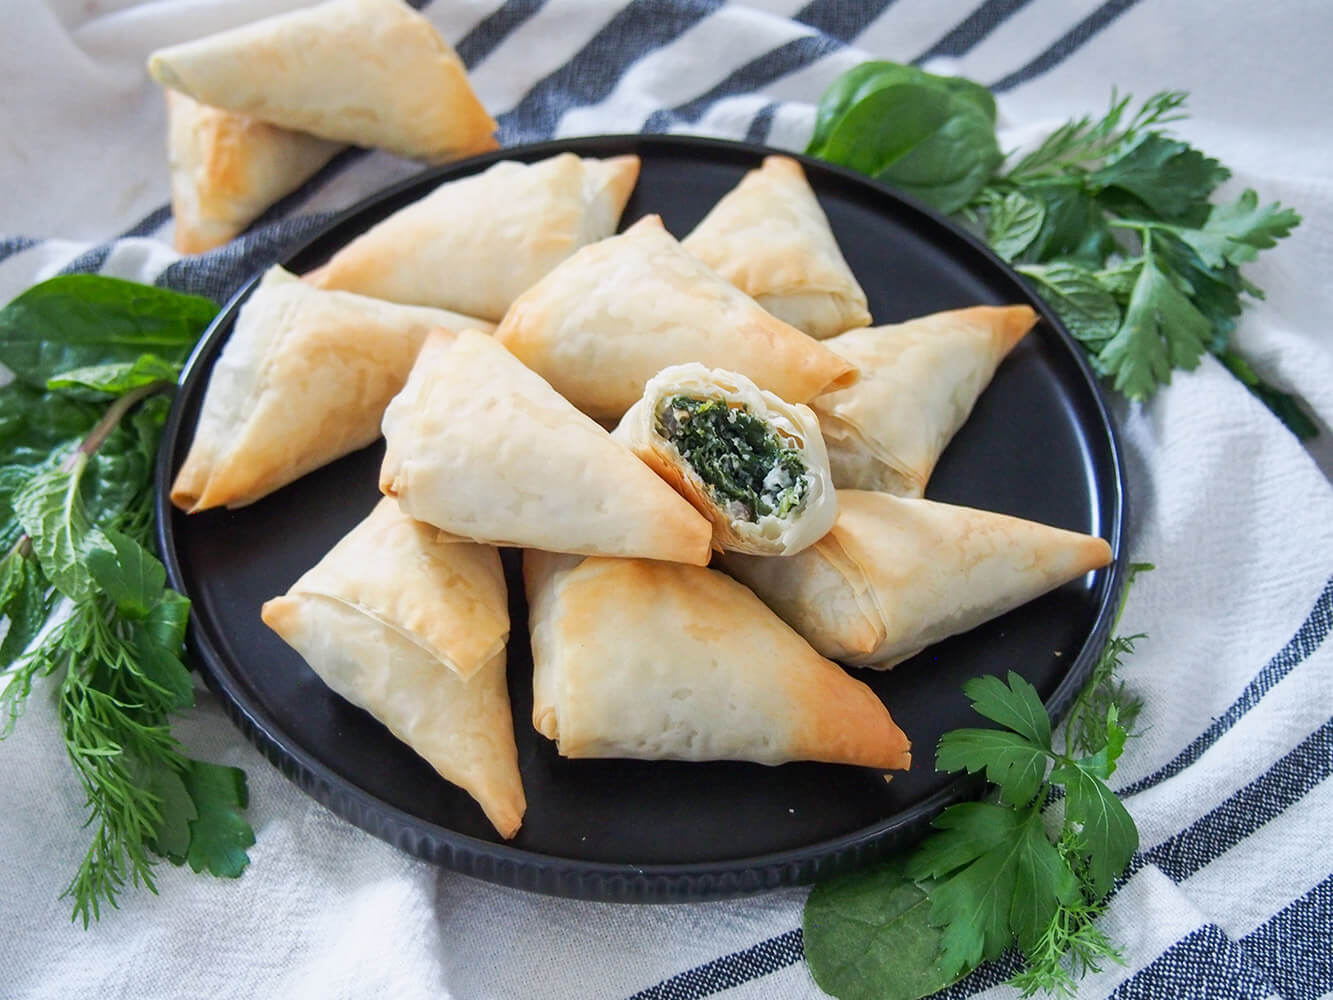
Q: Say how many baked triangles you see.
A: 12